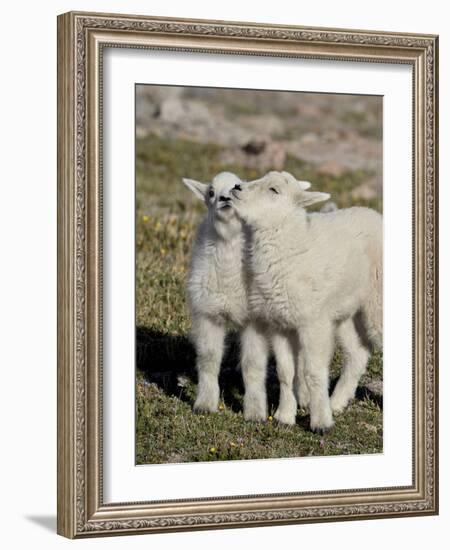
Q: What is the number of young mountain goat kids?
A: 2